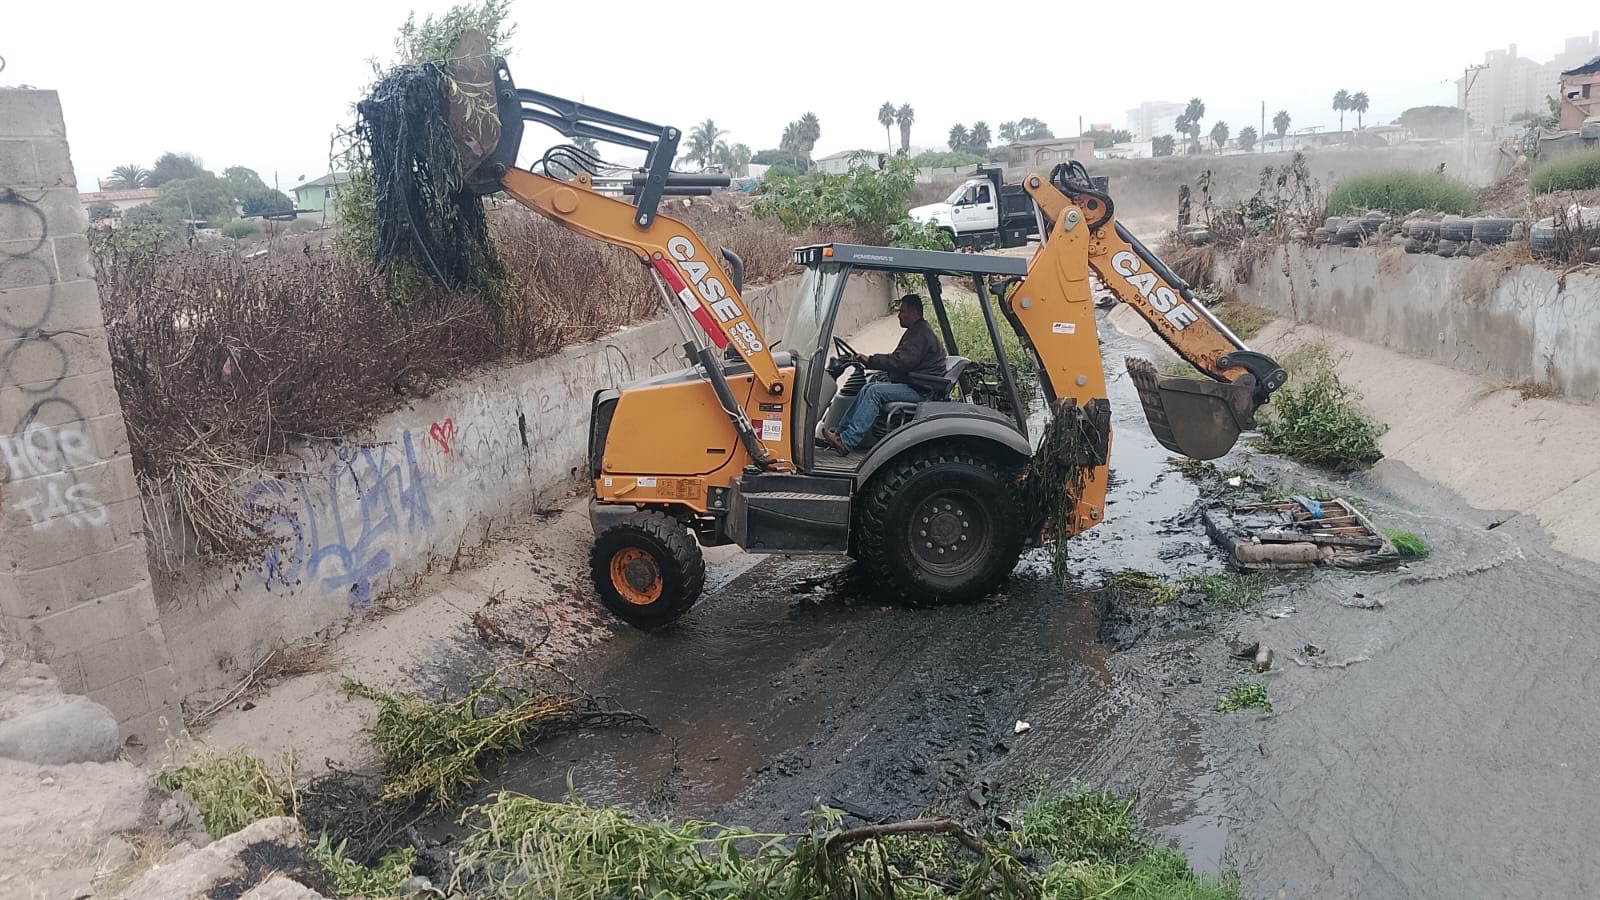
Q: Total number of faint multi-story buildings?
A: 3